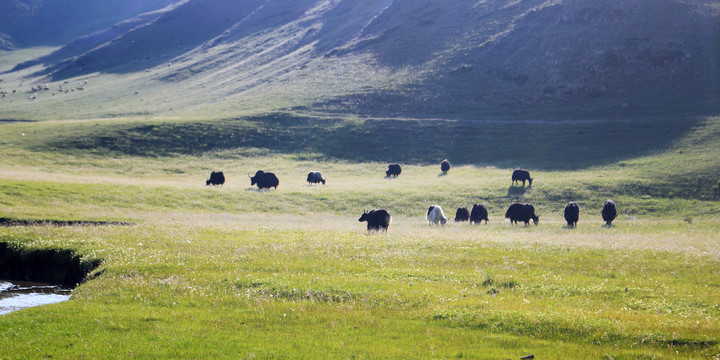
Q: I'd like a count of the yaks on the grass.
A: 13